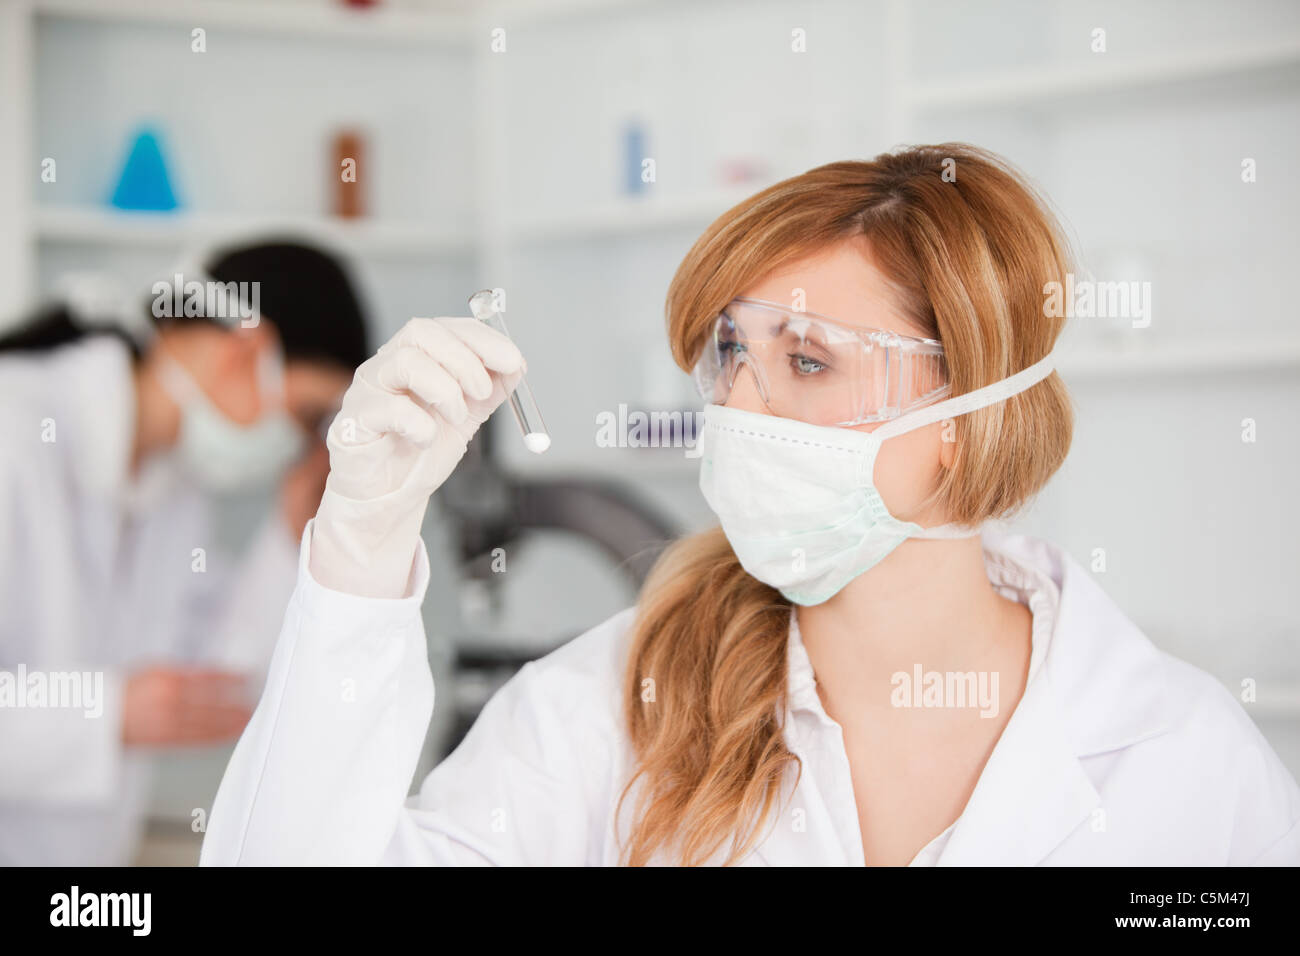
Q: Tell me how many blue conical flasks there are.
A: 1